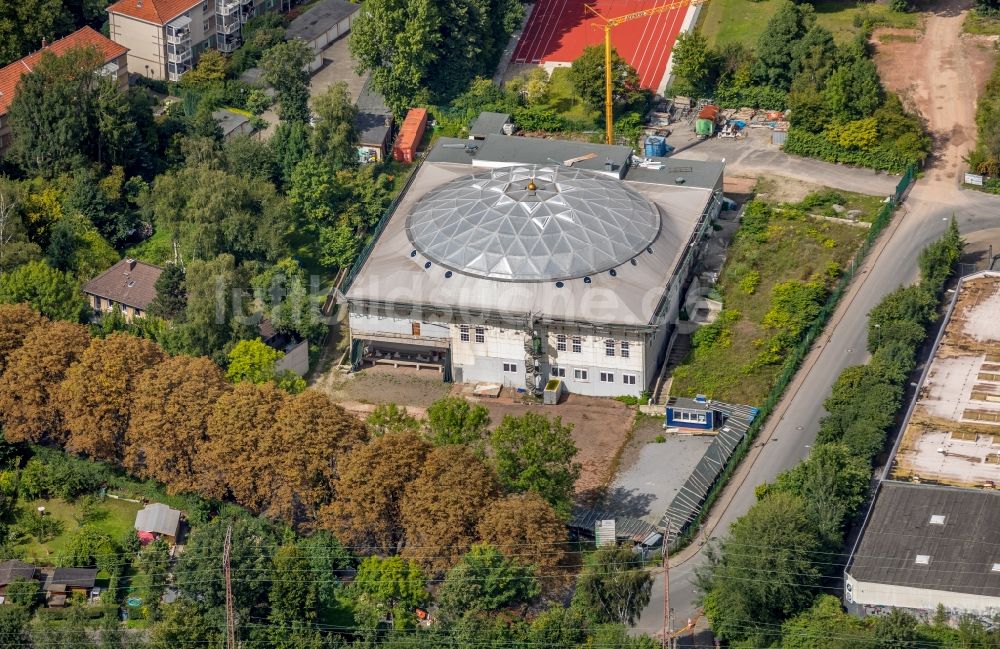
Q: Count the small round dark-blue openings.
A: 8